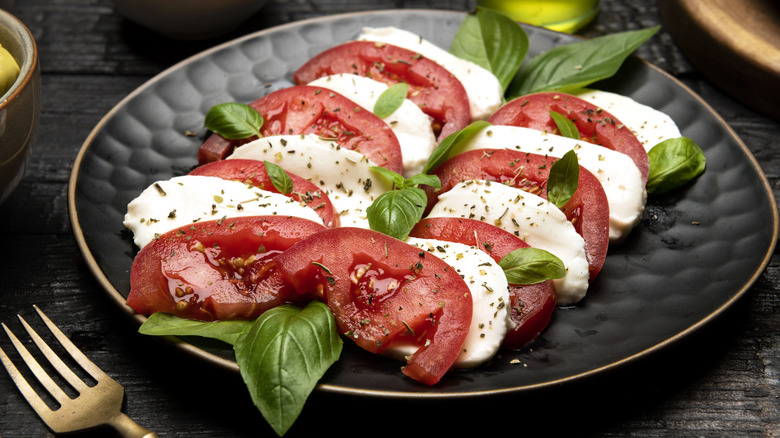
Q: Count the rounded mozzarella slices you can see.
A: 8